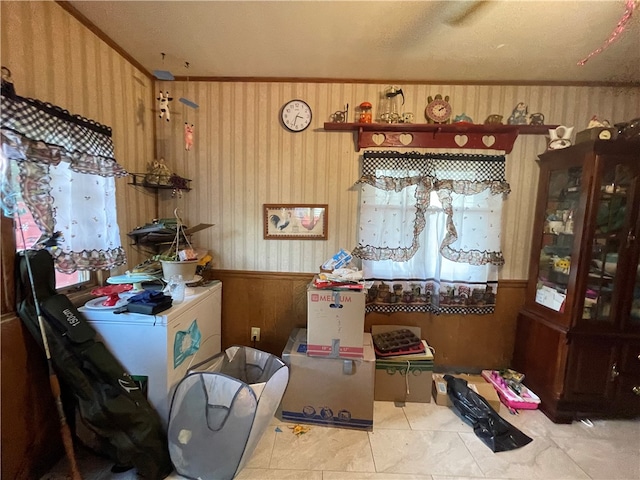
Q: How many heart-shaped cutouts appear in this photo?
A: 4